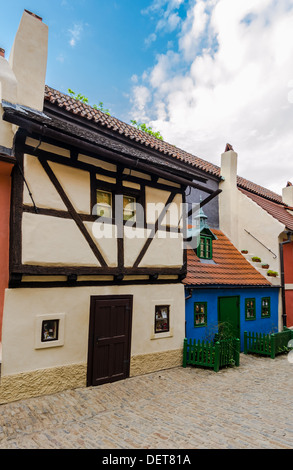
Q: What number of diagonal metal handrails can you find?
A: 1